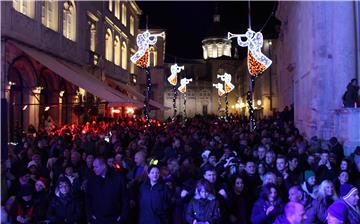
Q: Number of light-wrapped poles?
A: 6